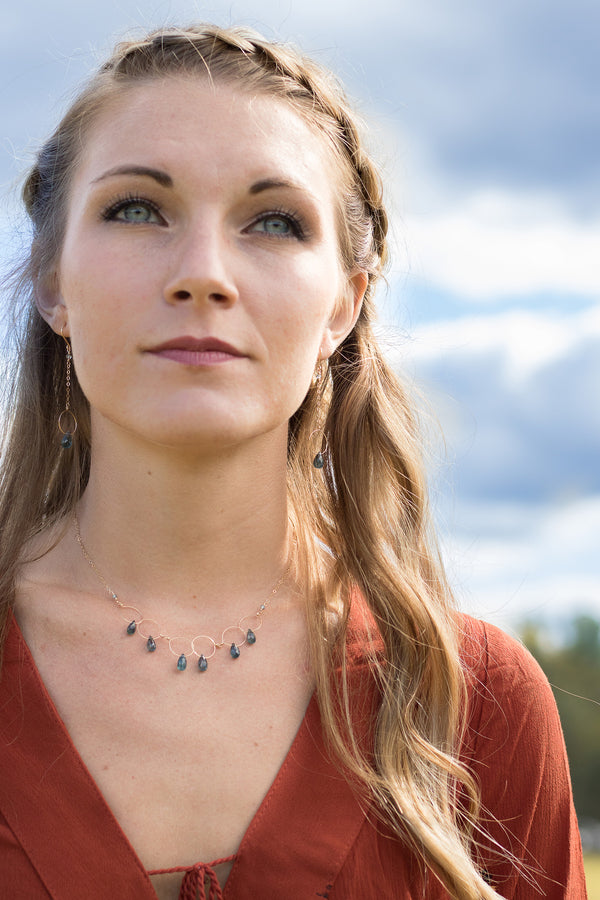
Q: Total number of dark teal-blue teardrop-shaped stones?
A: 8